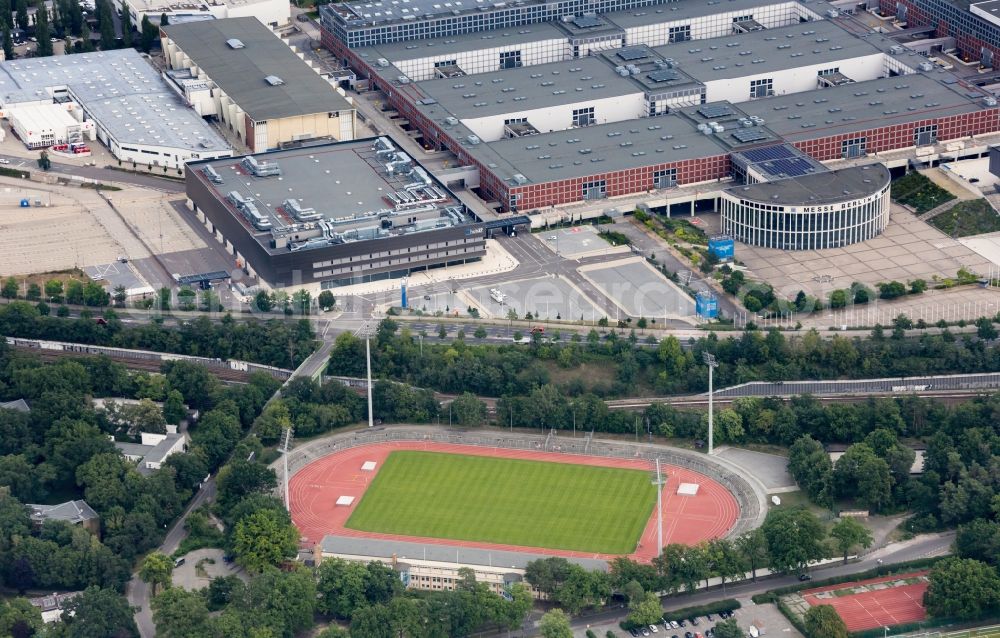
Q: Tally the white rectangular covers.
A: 3